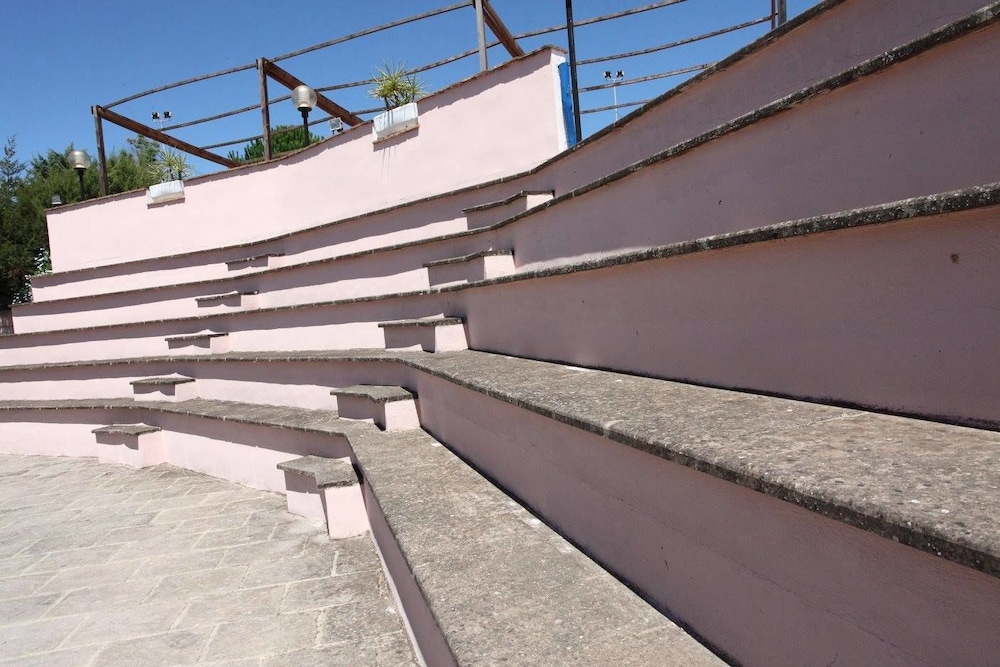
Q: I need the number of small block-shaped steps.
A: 10